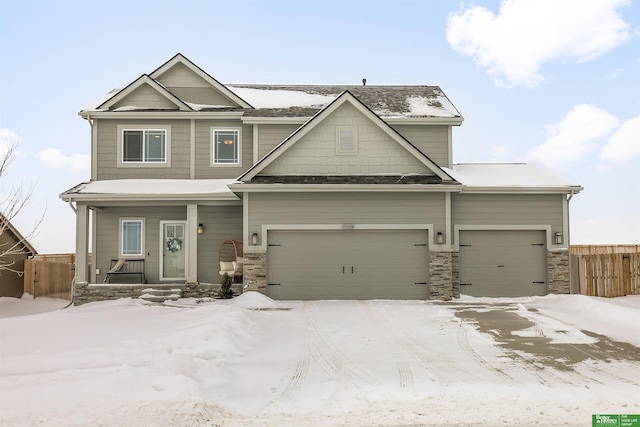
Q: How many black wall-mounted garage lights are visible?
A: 3